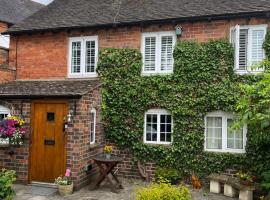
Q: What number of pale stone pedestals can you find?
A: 3